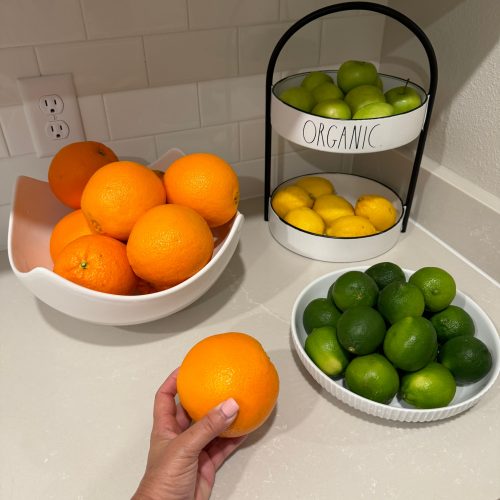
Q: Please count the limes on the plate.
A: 13